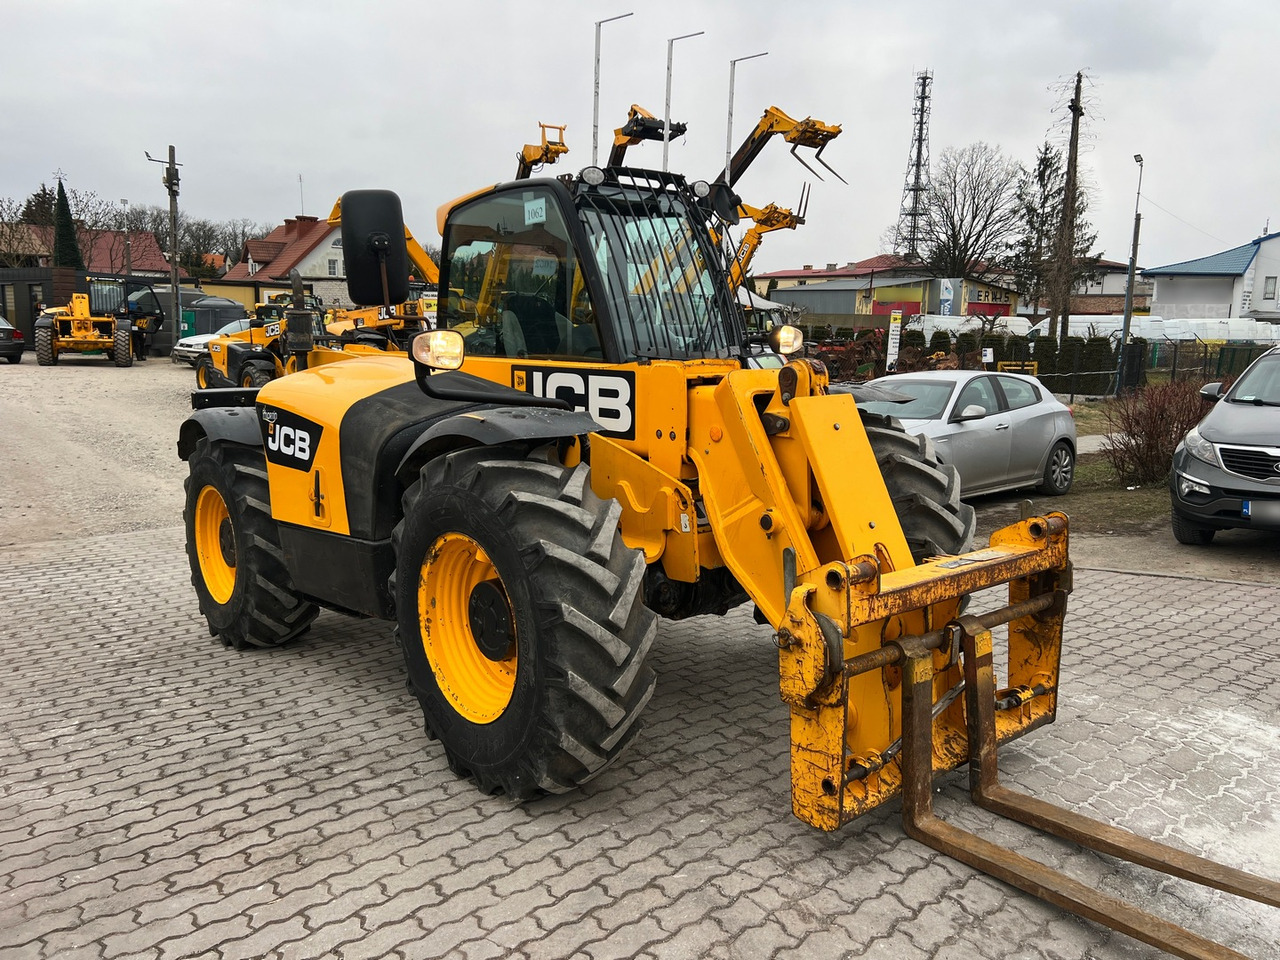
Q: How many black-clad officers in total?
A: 0